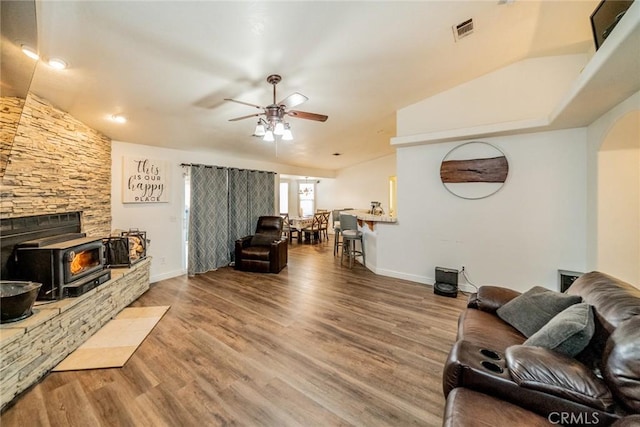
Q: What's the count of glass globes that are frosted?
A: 4